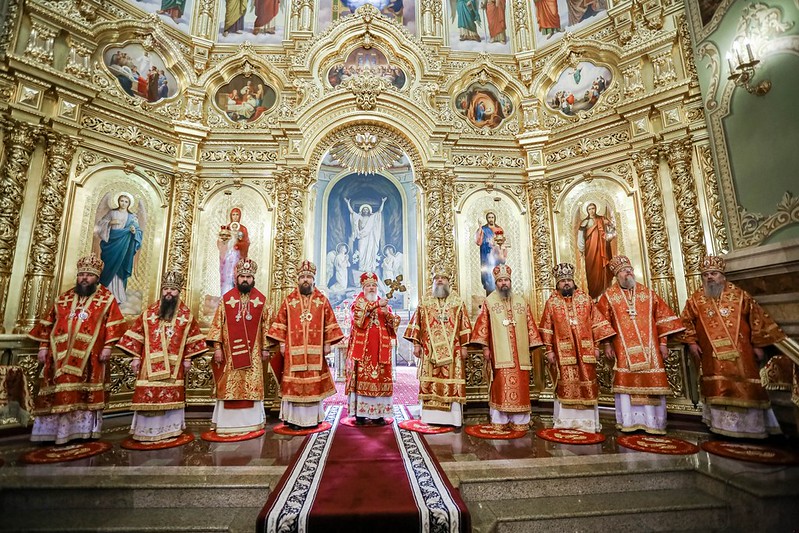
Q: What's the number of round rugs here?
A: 10